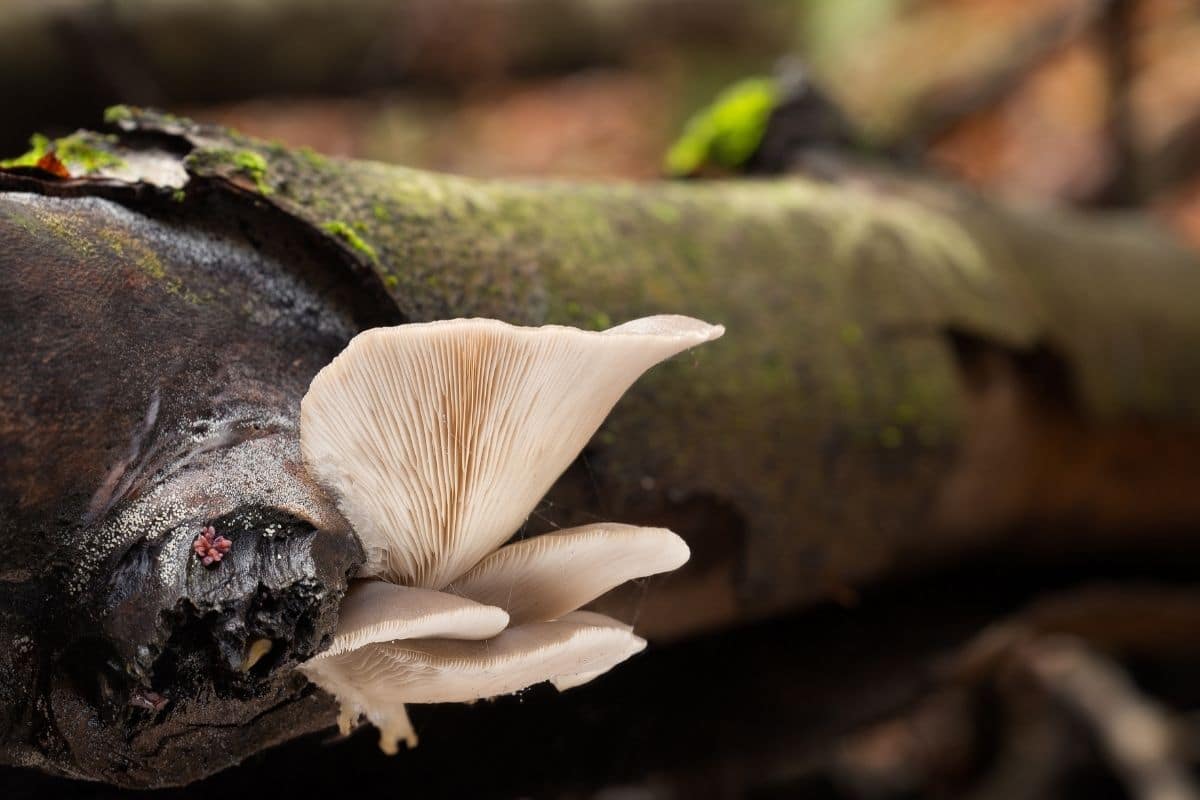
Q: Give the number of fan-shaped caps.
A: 4